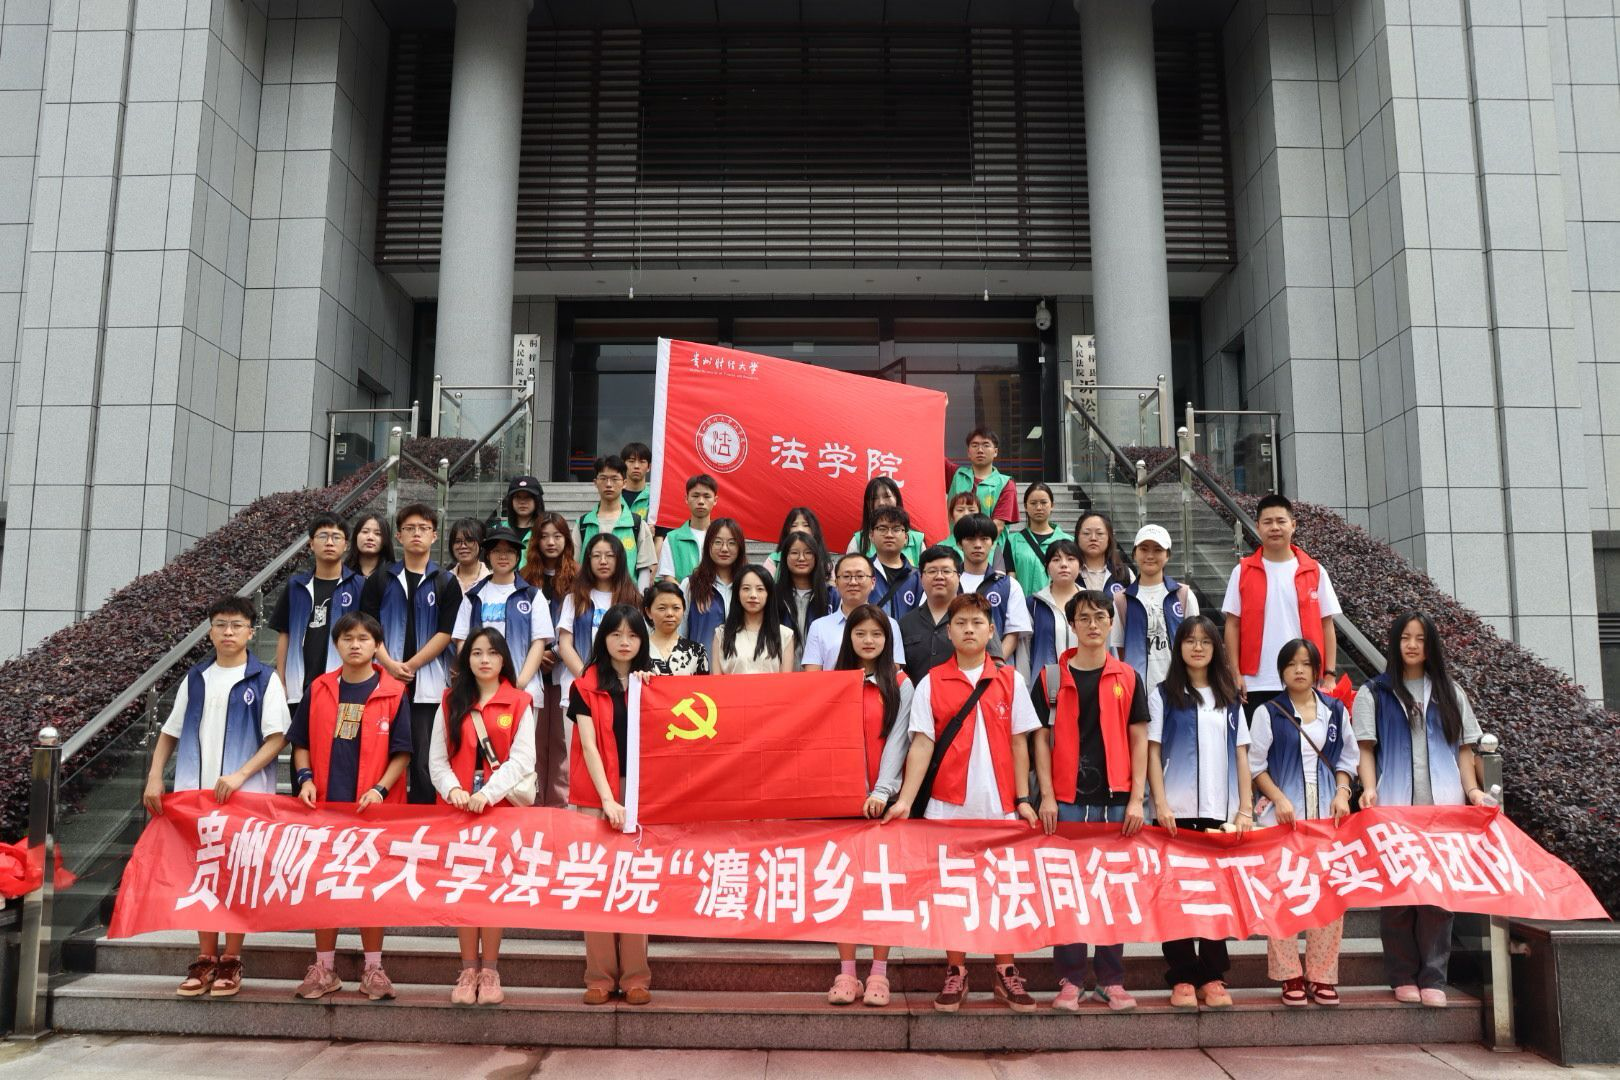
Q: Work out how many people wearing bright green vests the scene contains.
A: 9